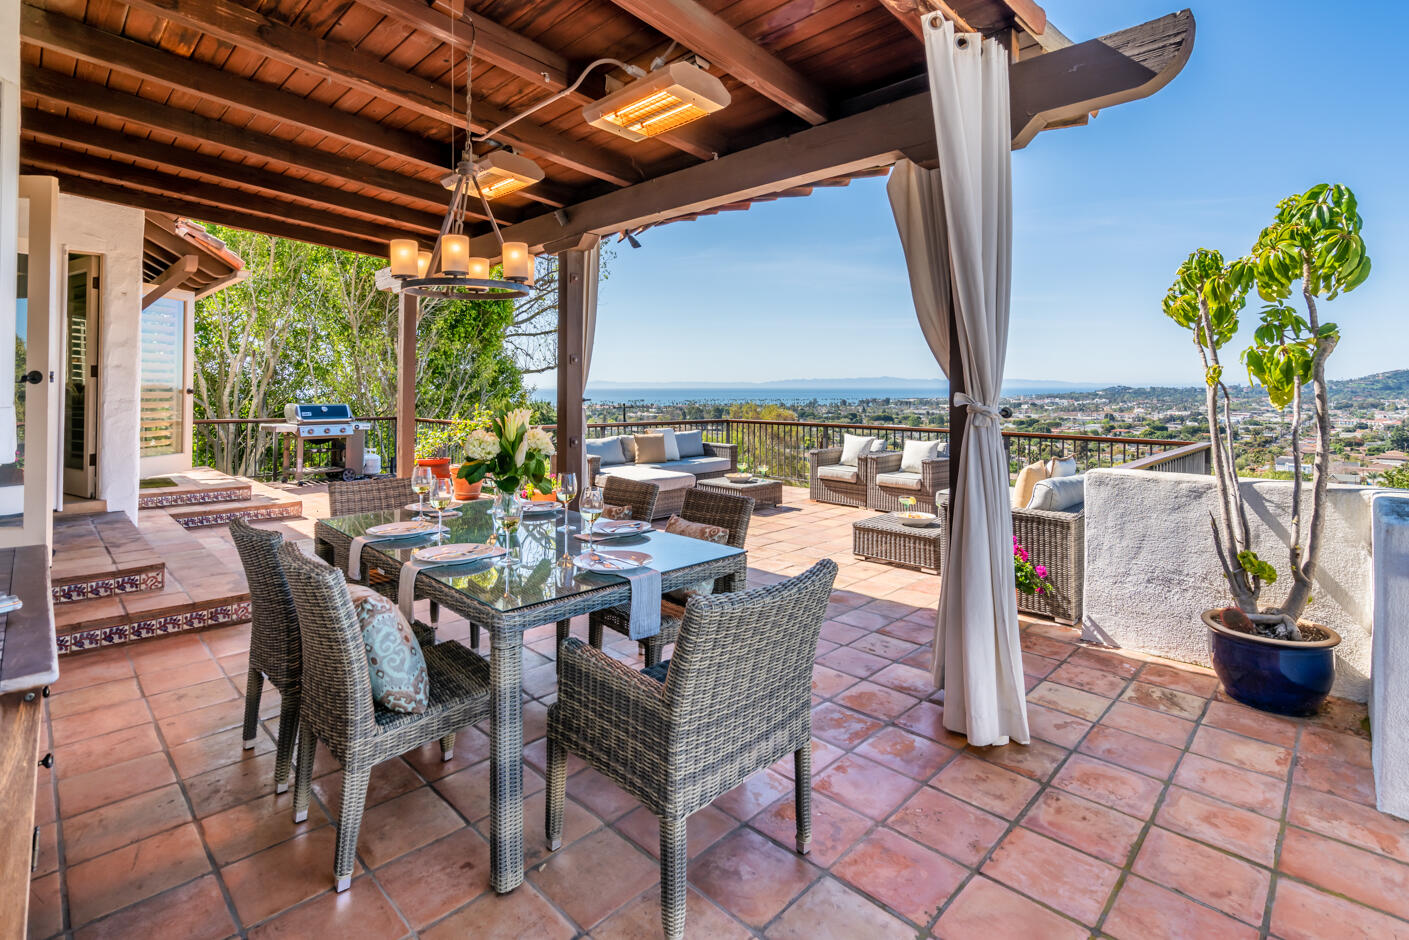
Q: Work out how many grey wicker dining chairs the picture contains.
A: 6